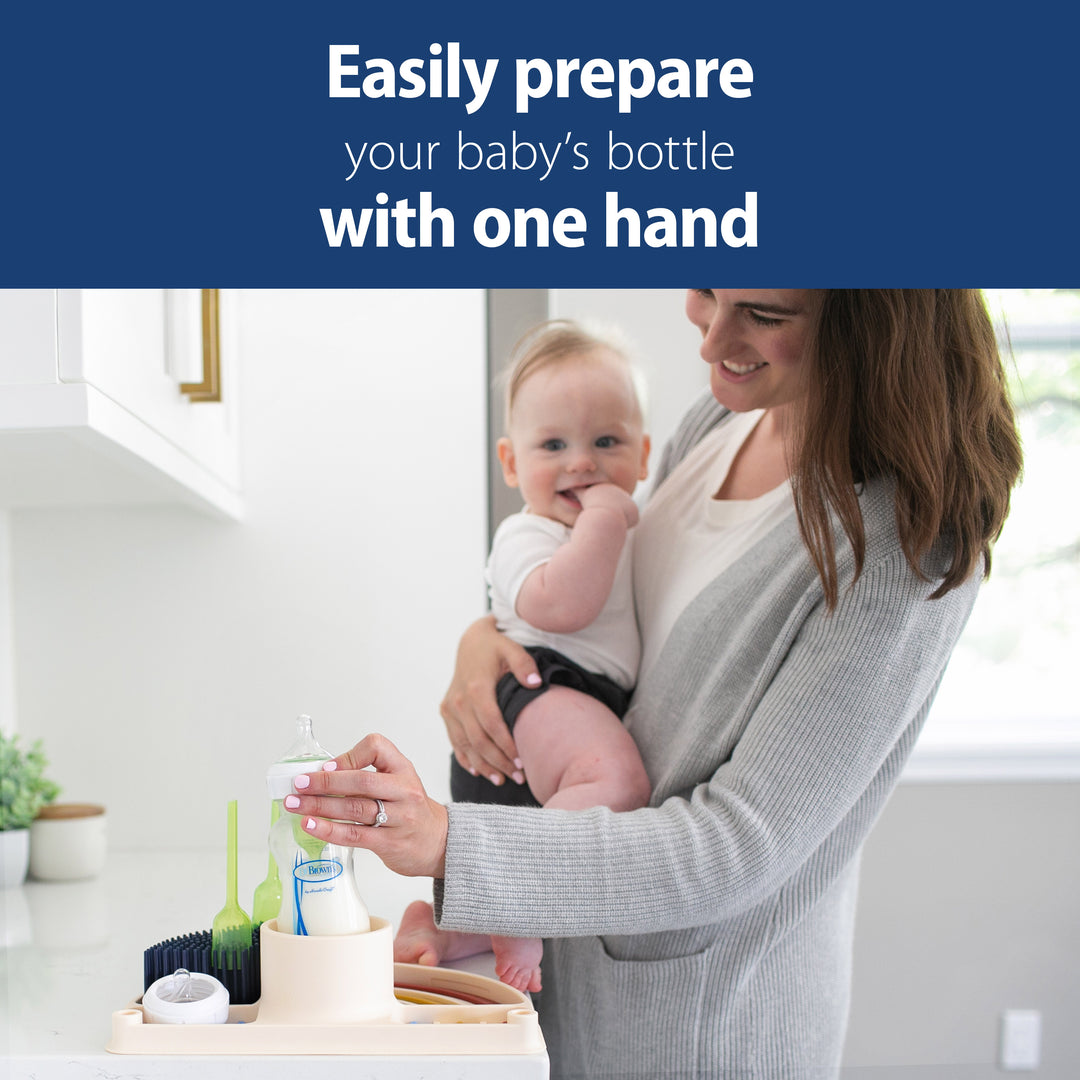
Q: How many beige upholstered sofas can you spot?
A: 0